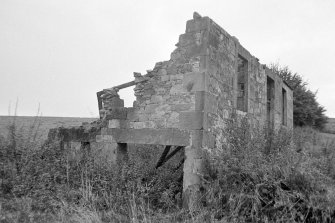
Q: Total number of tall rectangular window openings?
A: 3